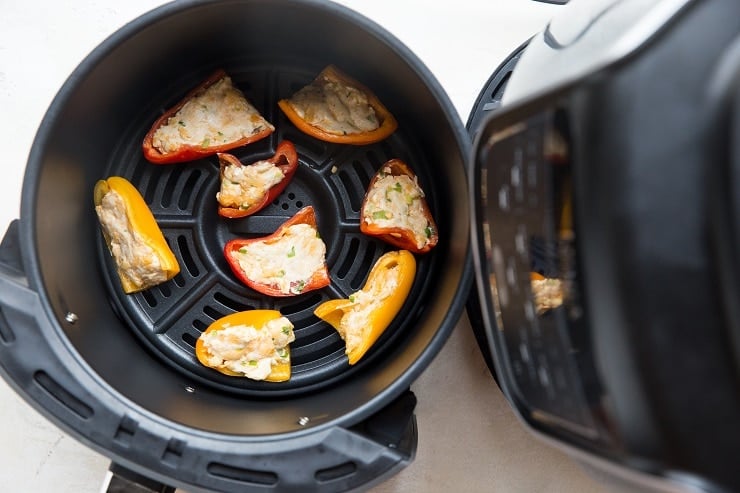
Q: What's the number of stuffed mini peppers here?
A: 8